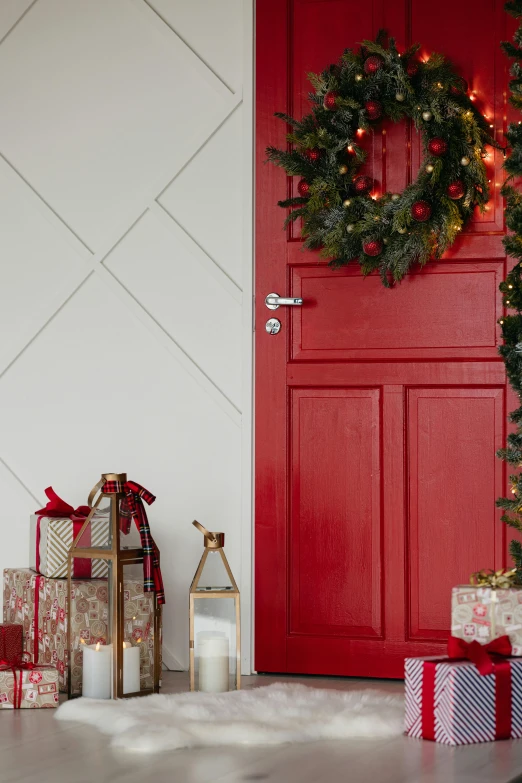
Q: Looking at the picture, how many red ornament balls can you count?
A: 12